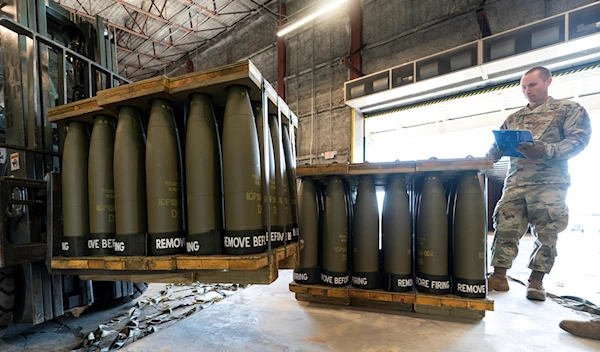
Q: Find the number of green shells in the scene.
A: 15